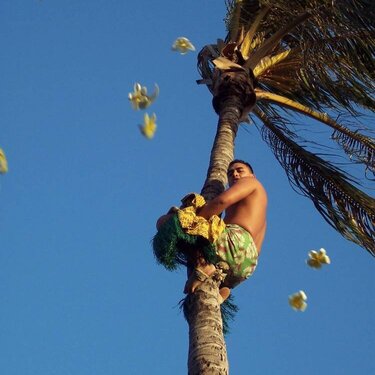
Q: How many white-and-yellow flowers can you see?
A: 6